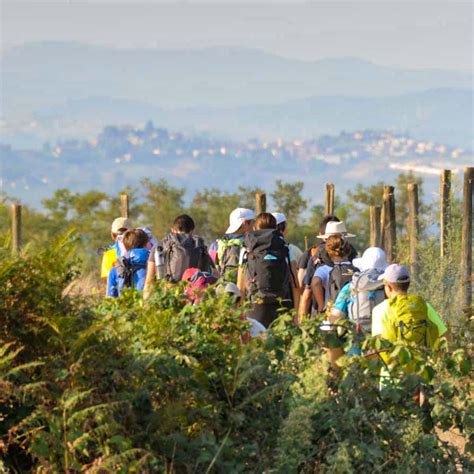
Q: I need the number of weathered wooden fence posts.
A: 9